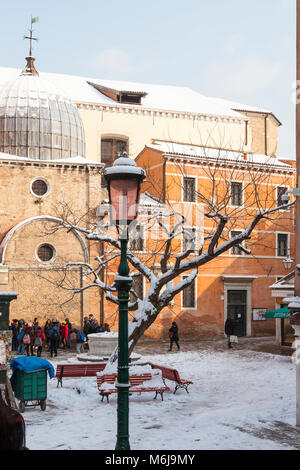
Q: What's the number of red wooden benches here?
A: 3